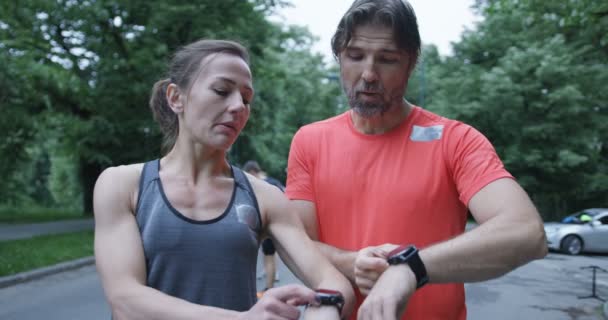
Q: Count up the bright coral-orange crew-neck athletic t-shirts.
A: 1